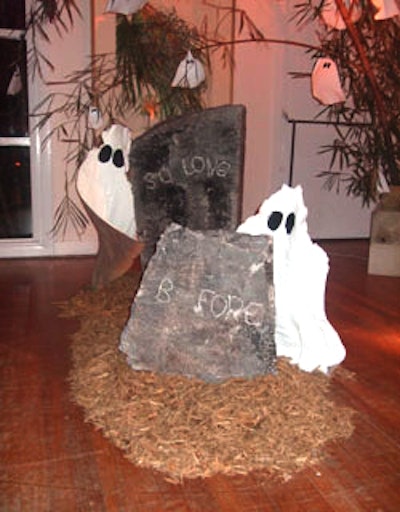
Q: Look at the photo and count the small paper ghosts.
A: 7